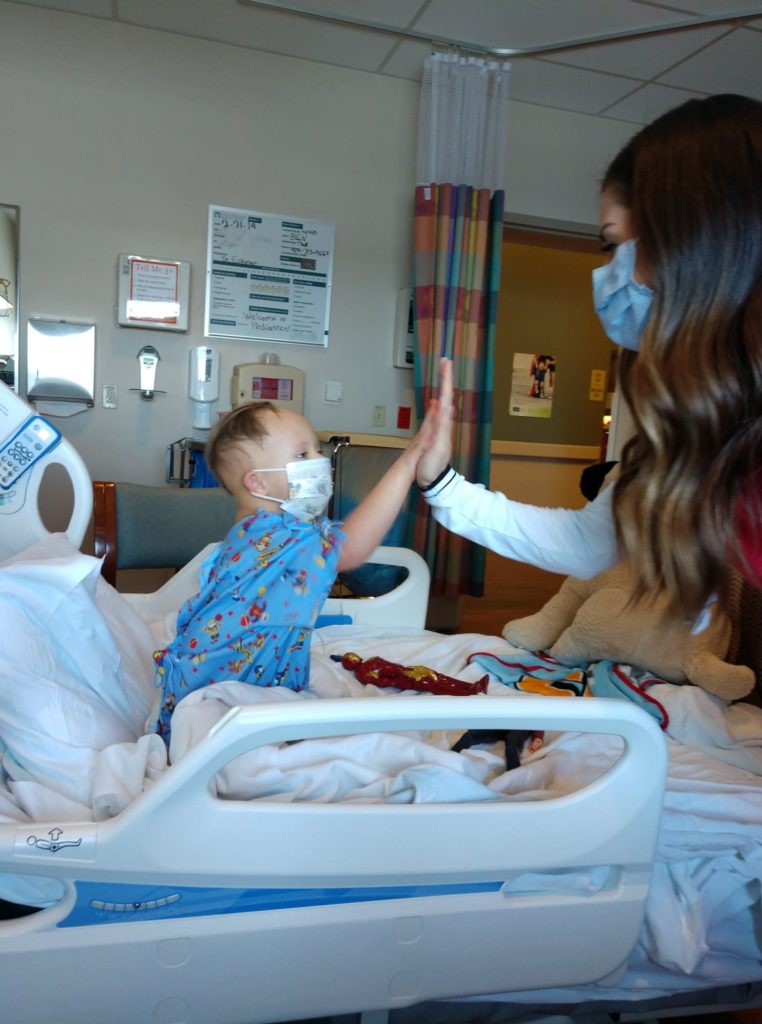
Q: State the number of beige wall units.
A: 1